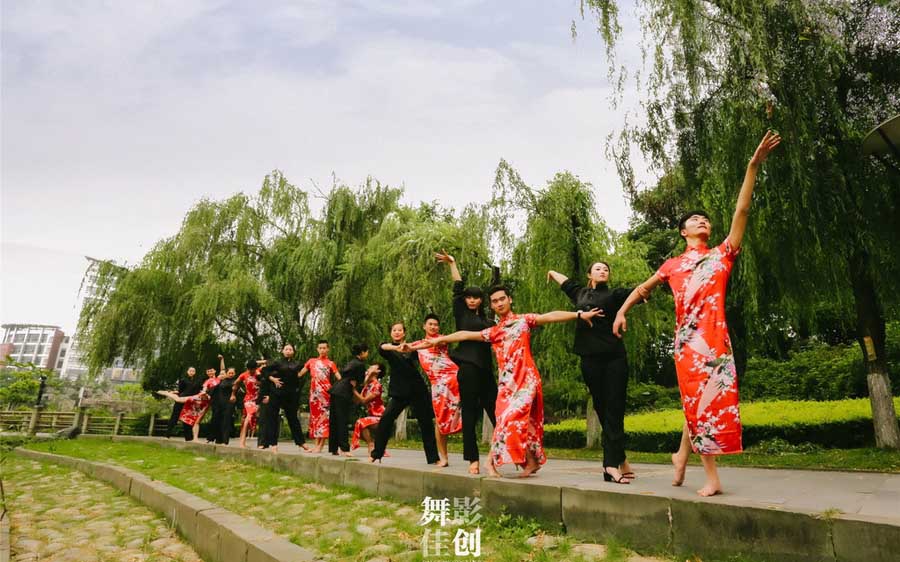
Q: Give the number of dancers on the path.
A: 15